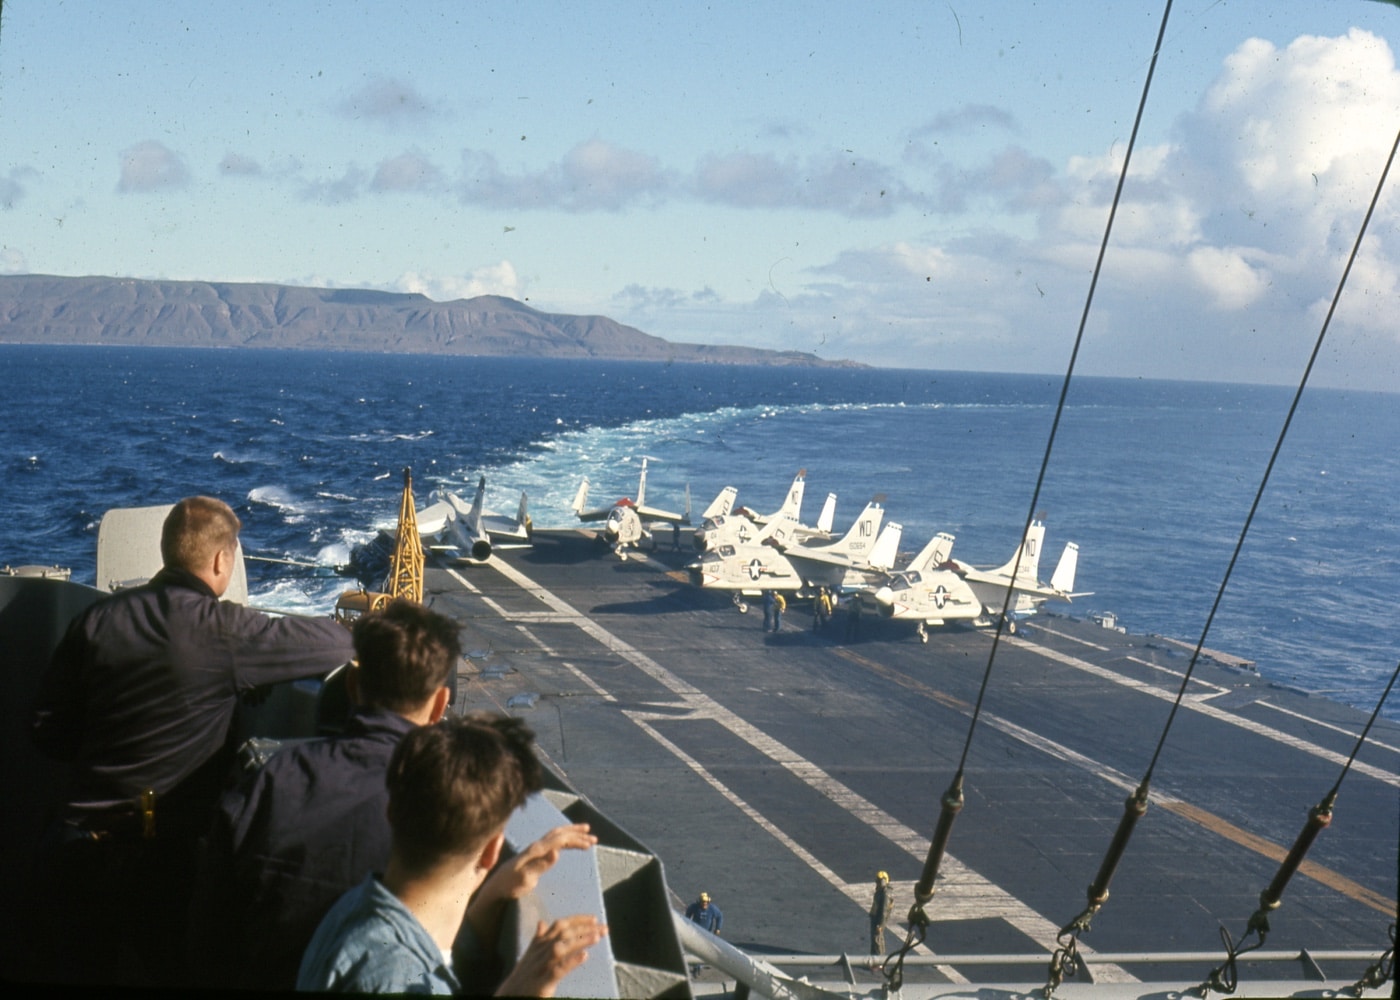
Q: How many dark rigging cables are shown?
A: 3